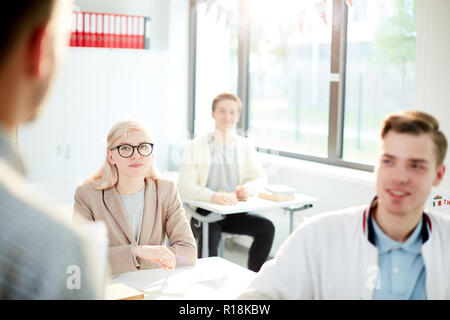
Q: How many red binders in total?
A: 12